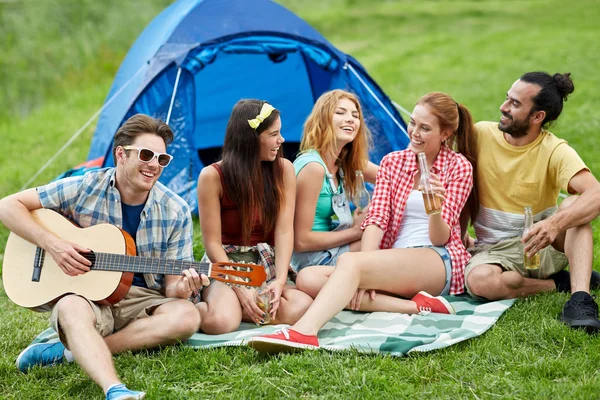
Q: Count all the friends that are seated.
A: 5